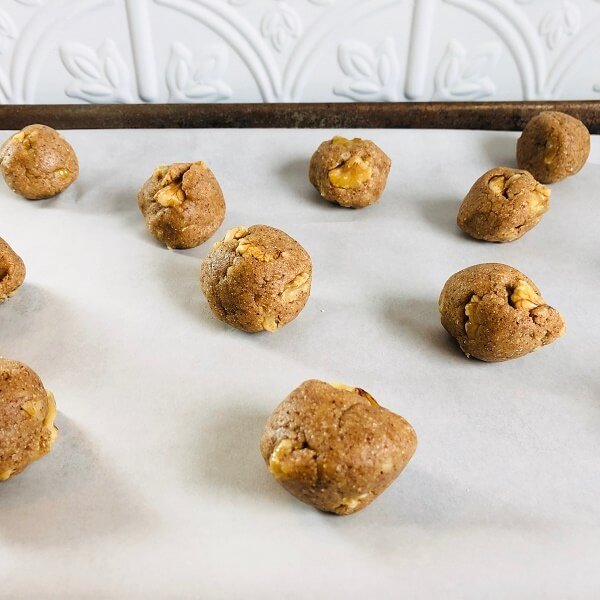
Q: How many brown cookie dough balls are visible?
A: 10